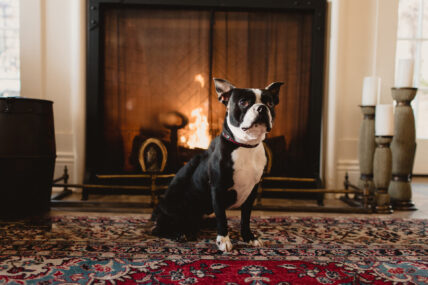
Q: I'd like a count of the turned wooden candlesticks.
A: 3